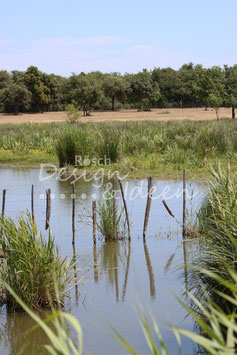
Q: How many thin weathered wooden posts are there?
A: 10